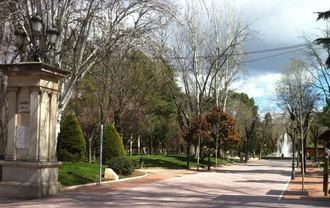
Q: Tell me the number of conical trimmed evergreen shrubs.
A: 2